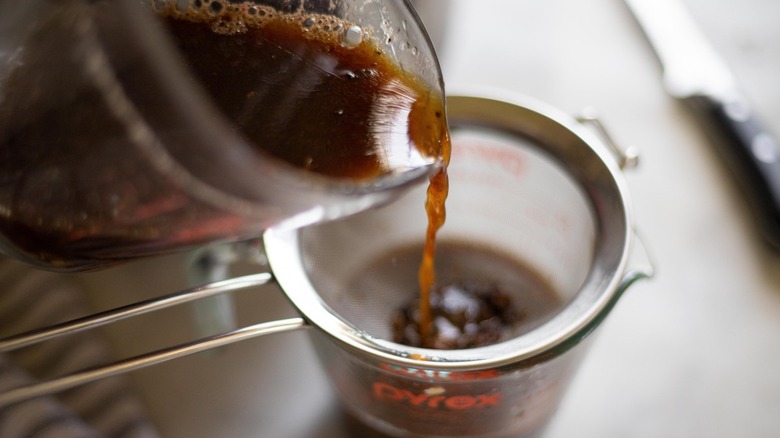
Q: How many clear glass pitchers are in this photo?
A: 2